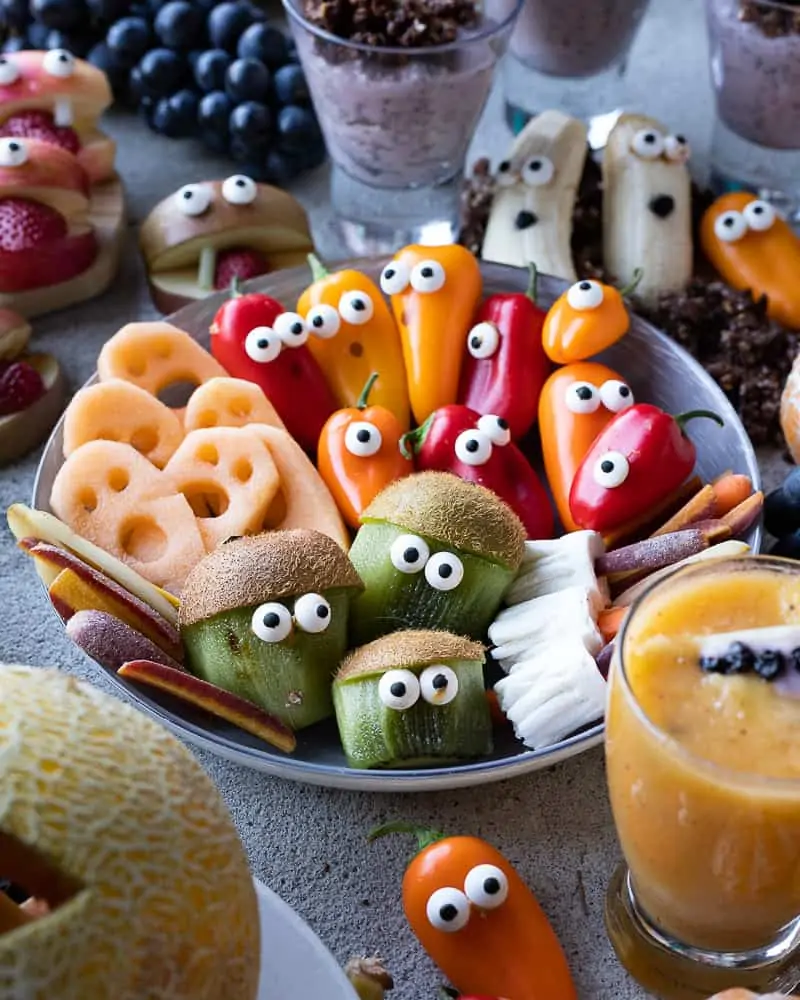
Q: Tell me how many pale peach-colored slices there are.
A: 6